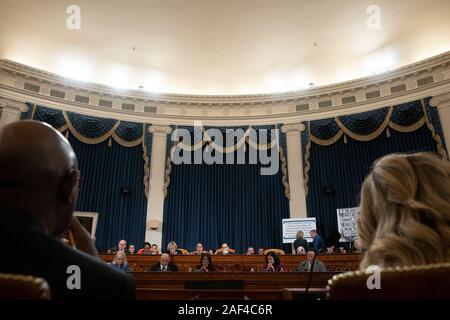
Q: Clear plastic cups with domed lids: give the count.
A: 0